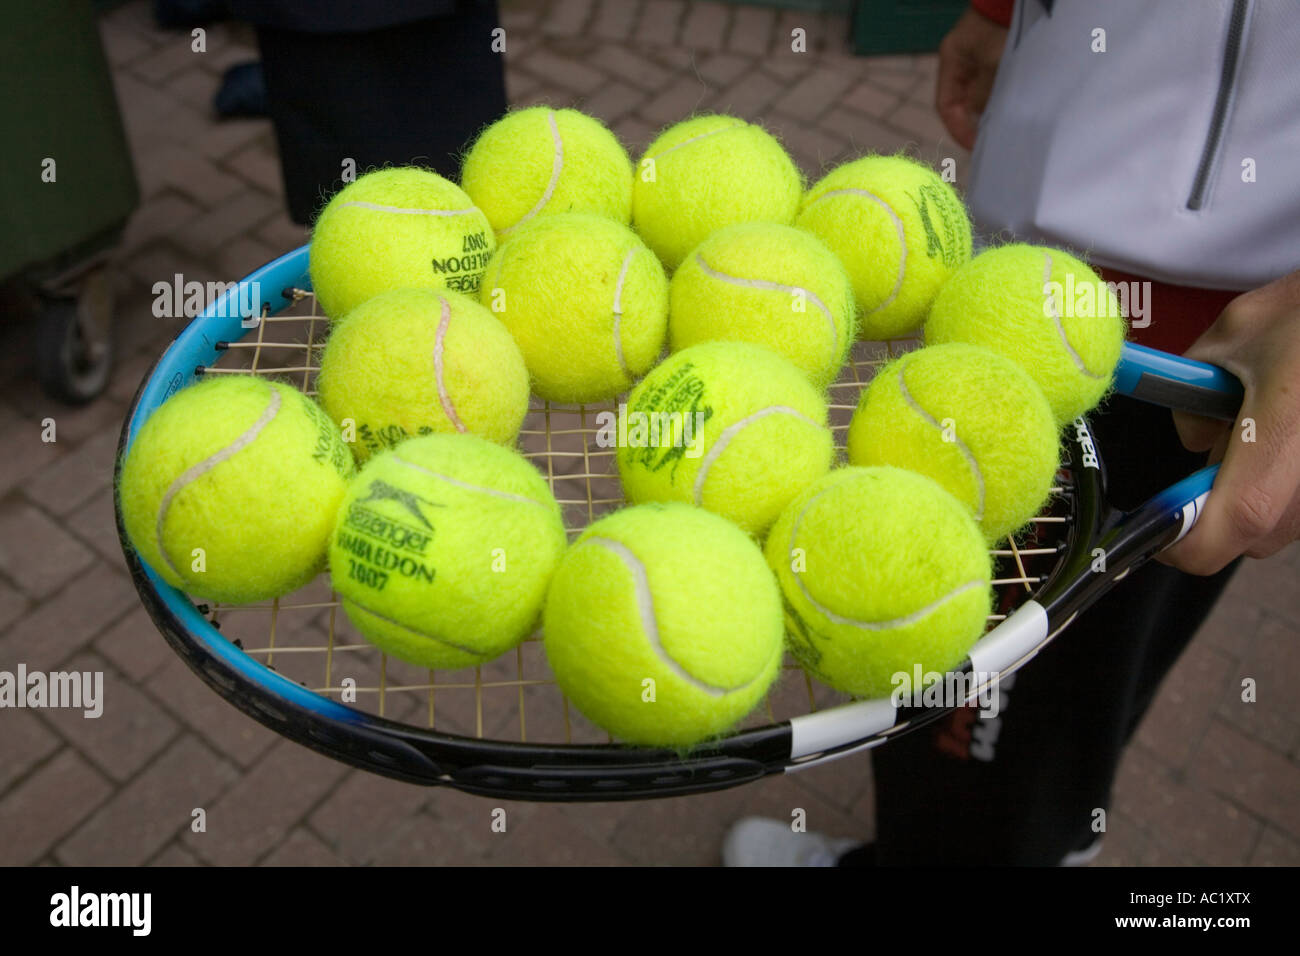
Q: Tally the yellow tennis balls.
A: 14